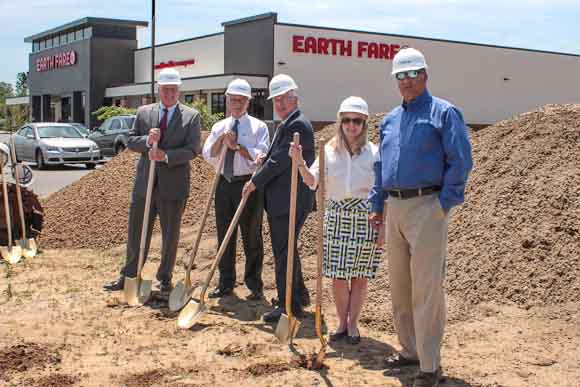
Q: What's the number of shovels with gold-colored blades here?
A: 7